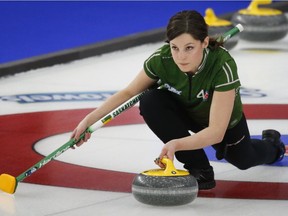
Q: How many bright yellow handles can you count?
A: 3